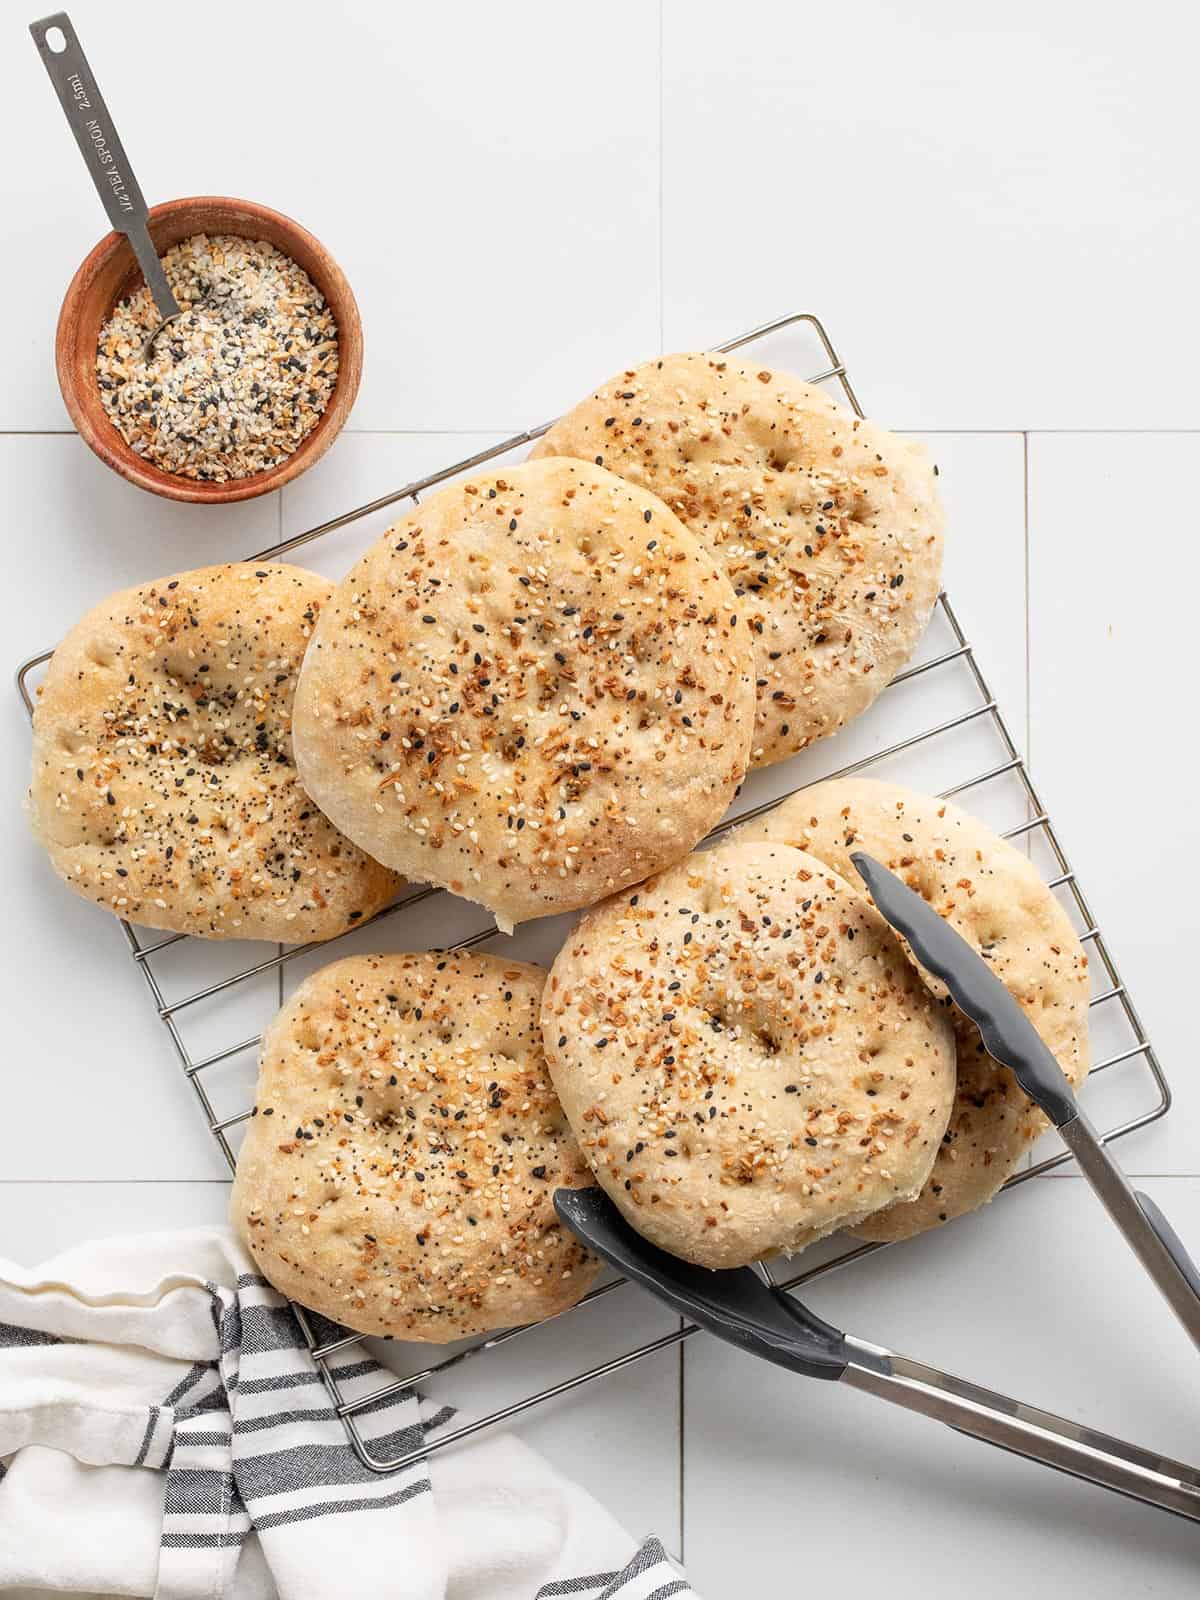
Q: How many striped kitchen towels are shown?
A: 1